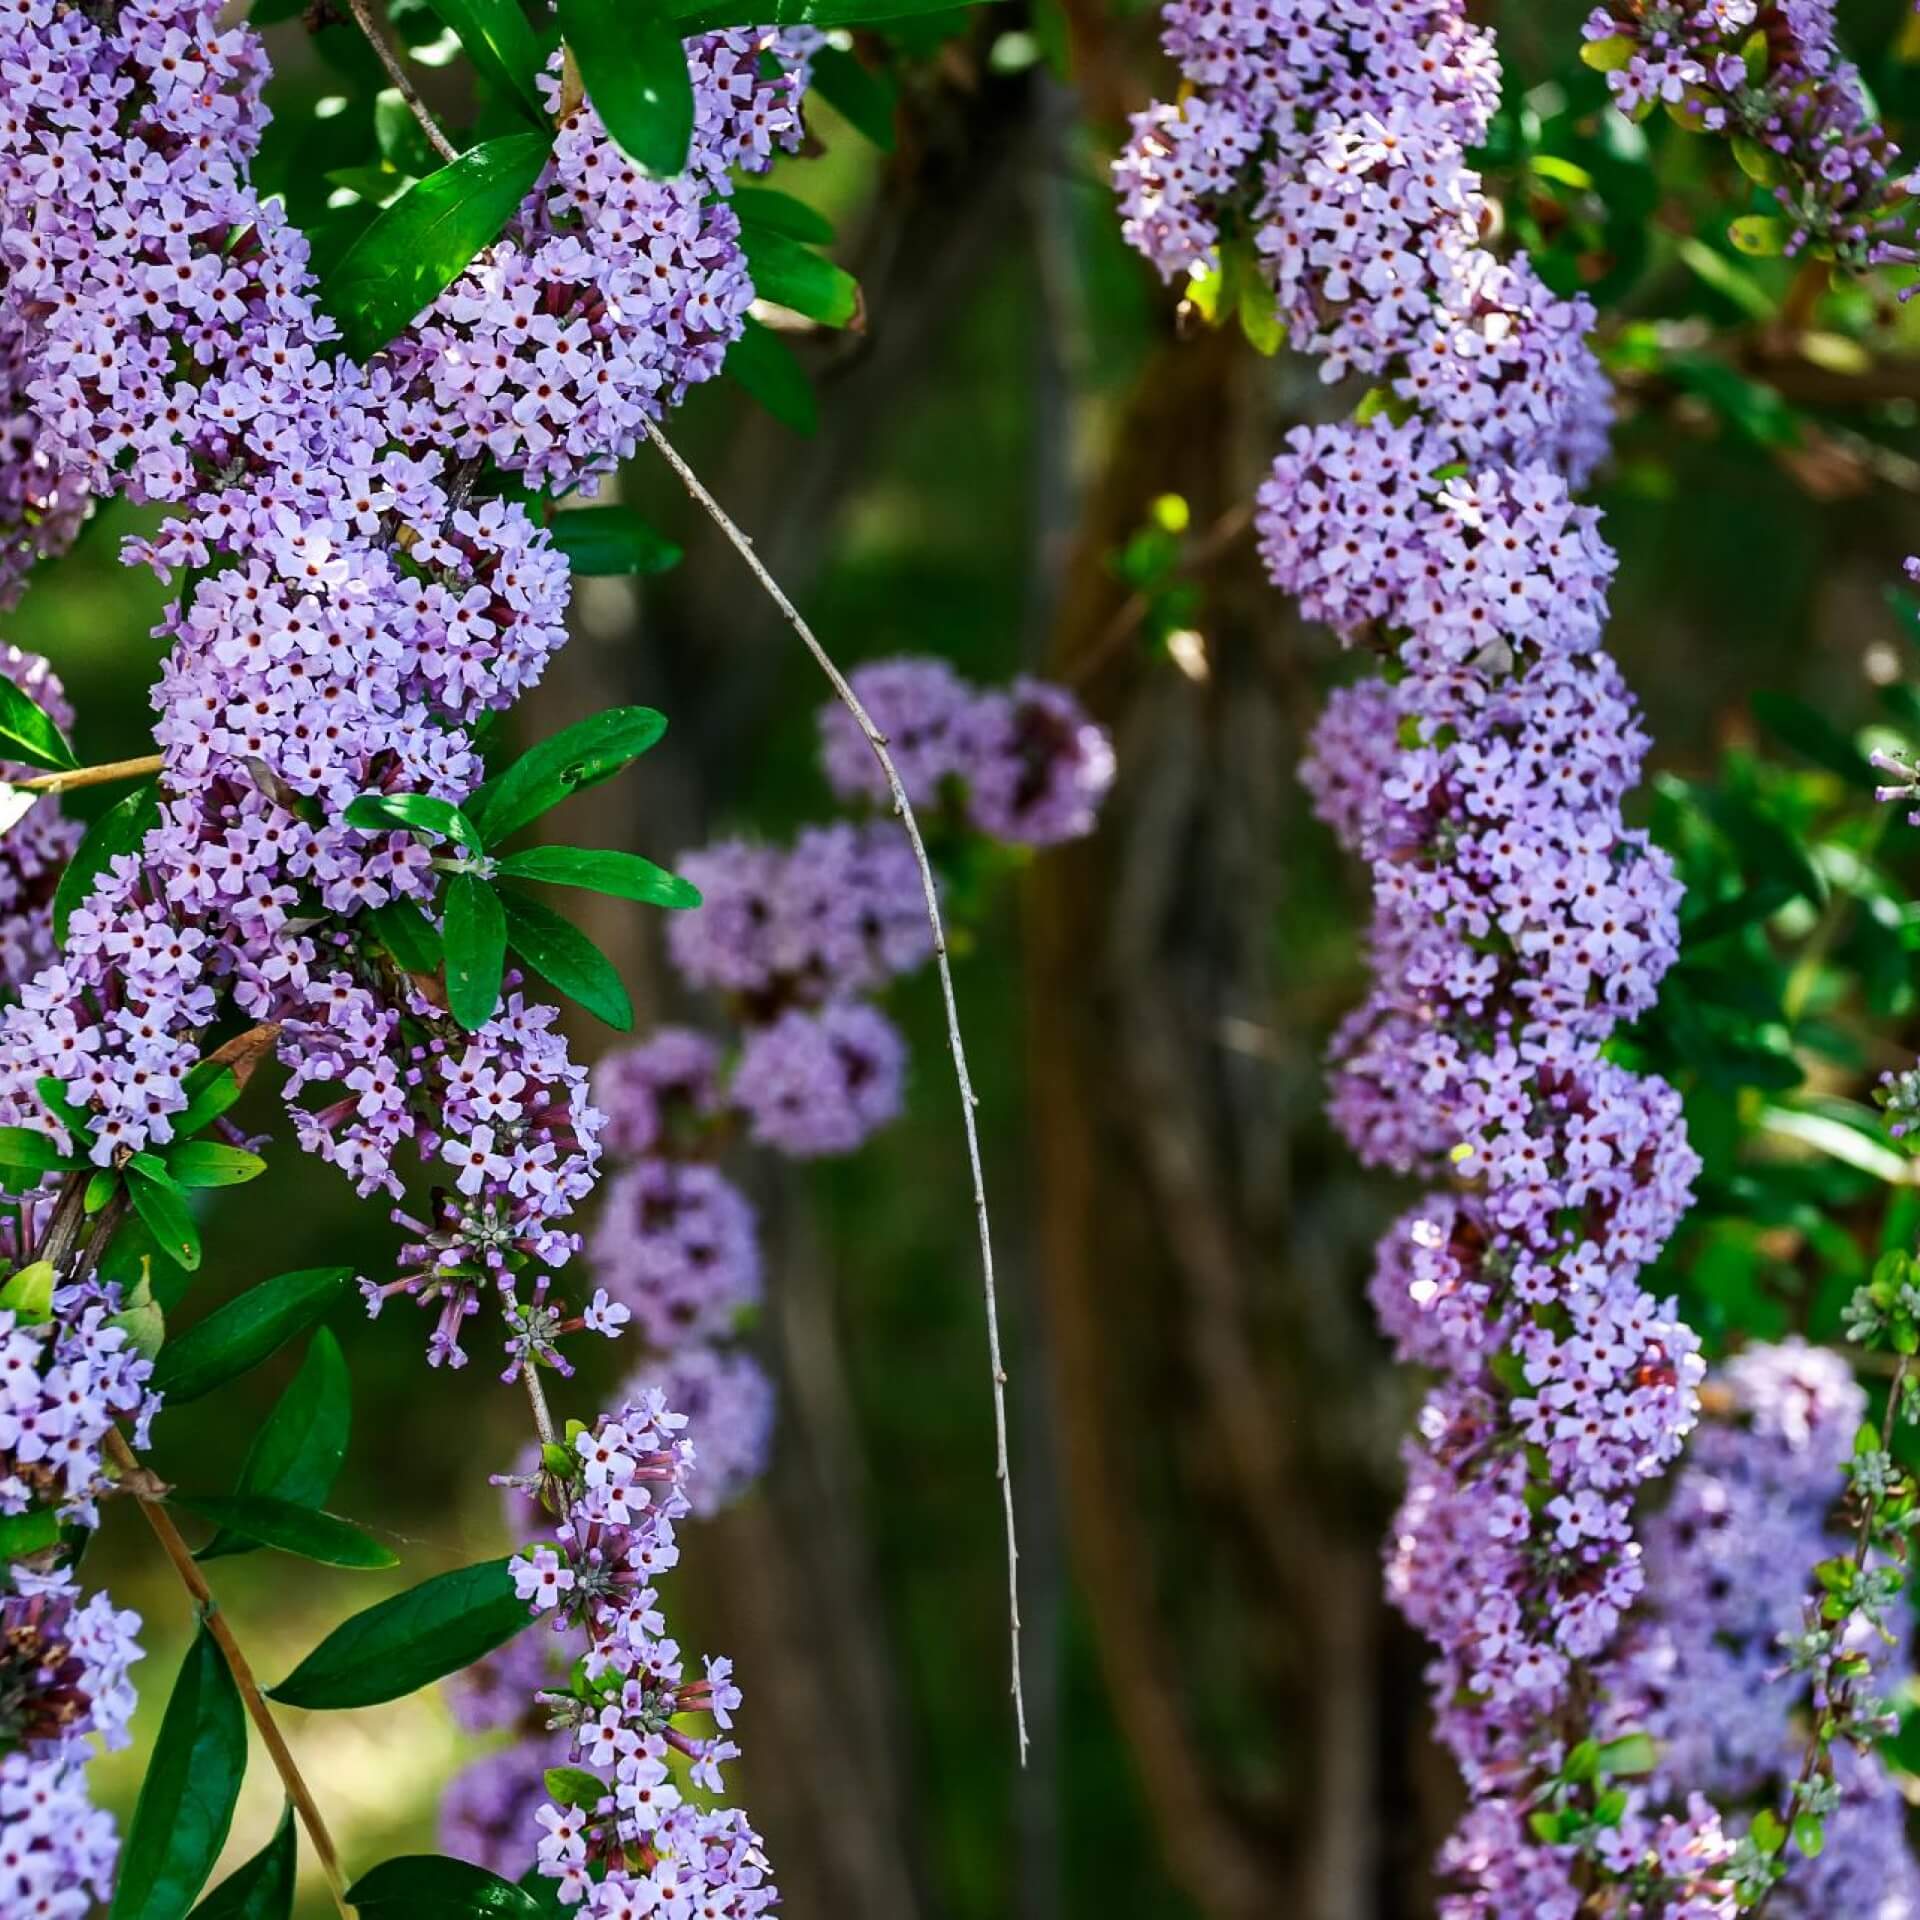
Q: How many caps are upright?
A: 0